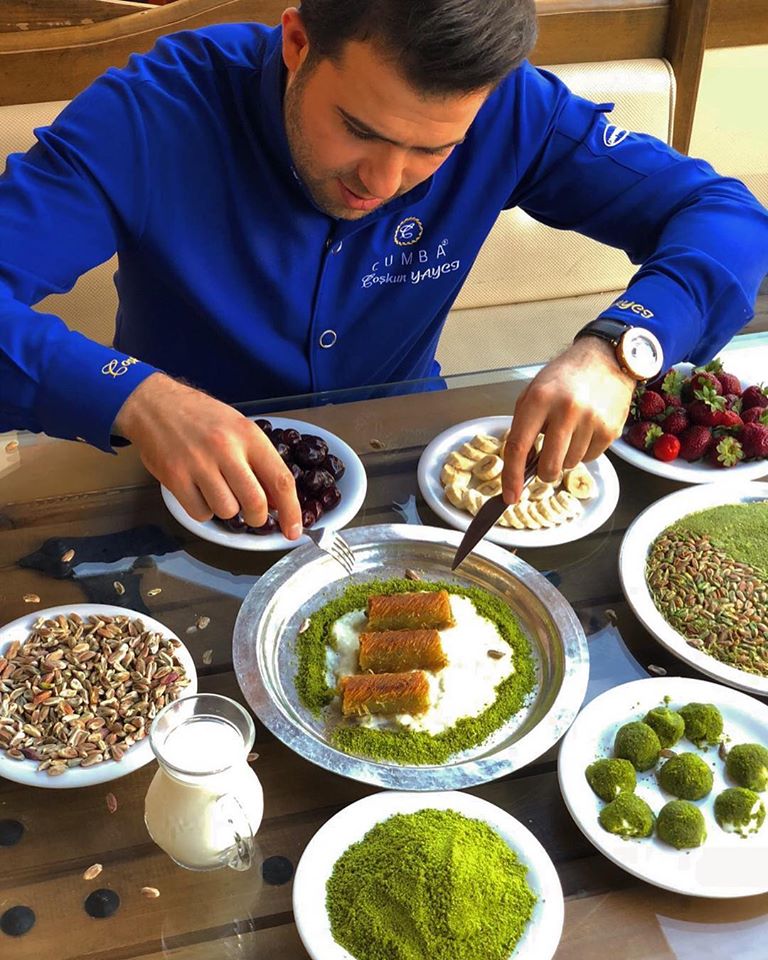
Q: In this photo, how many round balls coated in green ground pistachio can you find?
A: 9